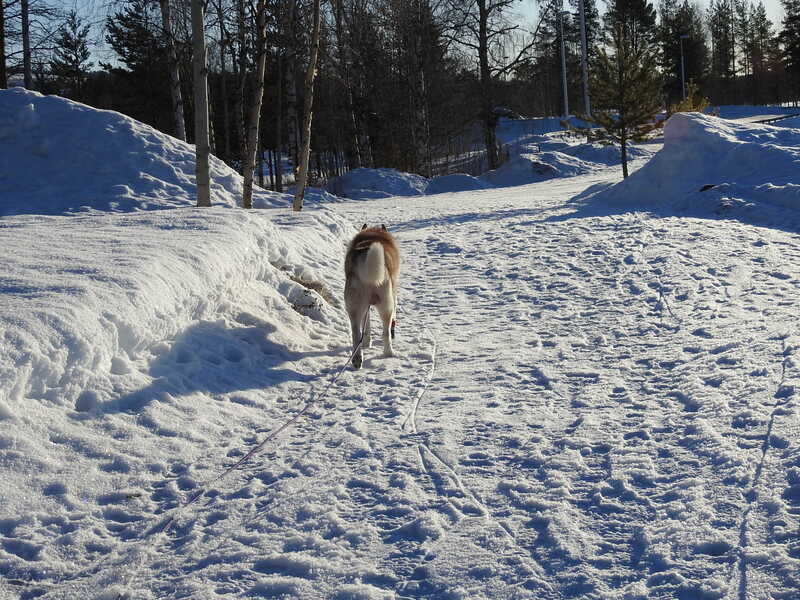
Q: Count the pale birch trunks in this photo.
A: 4